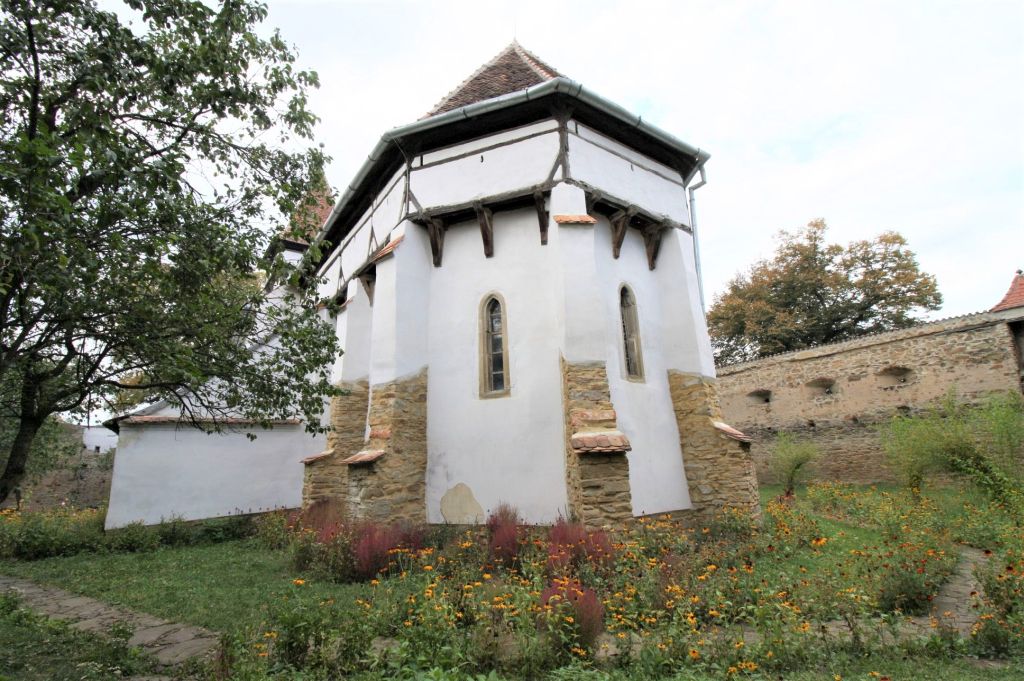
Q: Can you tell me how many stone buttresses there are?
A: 4